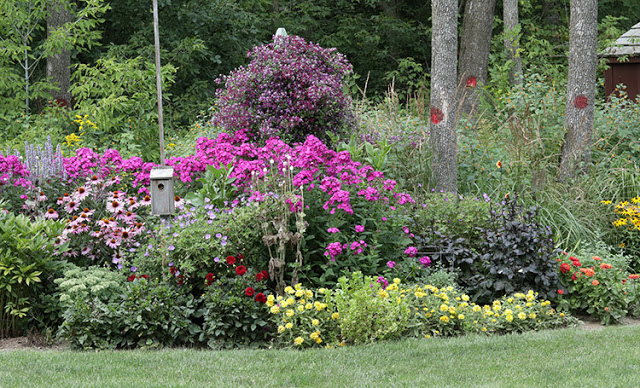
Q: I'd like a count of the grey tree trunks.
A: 5